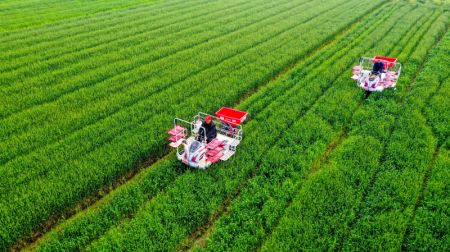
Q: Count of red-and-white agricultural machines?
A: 2